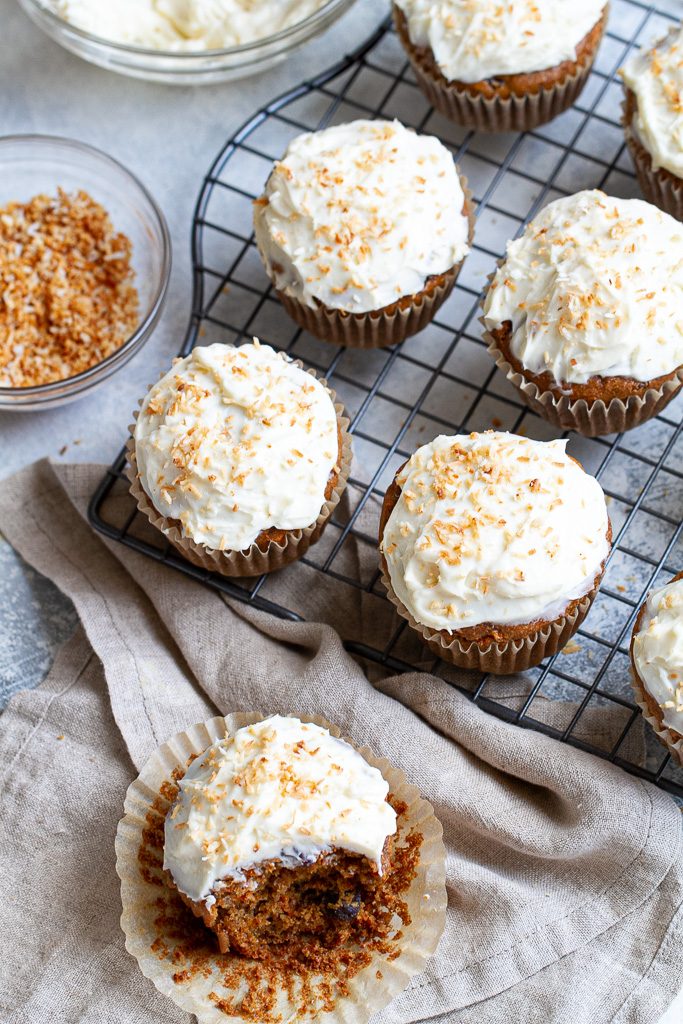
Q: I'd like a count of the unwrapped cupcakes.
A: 1